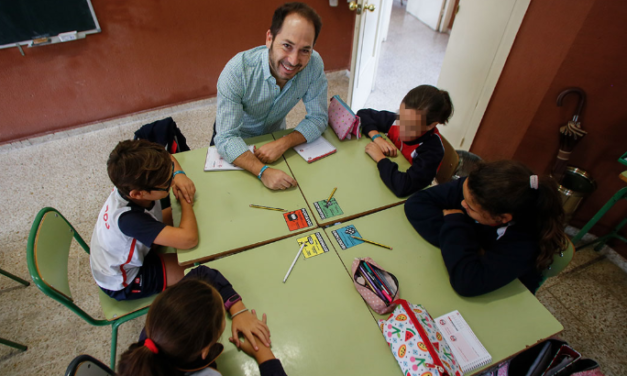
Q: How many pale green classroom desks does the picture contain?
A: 4